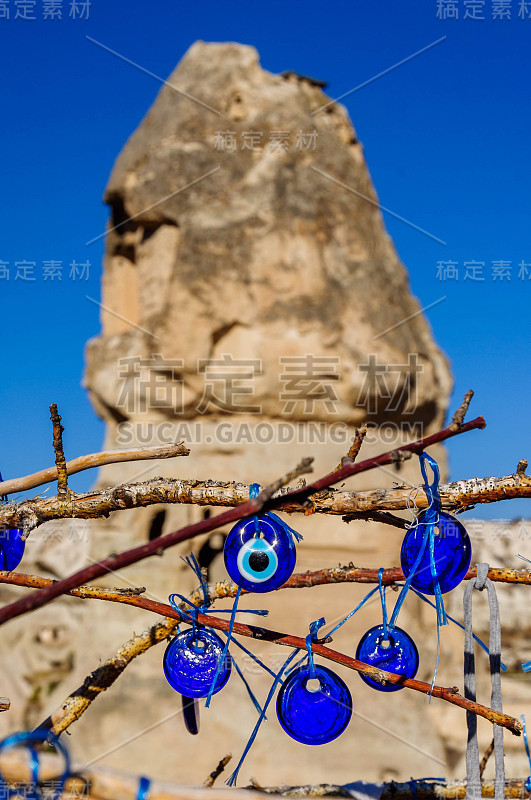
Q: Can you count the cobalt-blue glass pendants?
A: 6